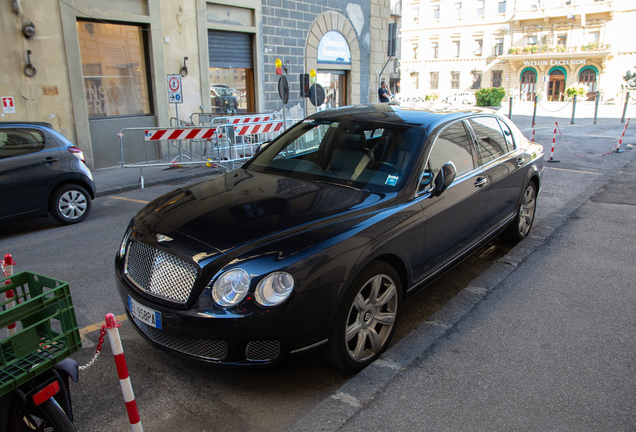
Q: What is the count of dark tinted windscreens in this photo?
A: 1